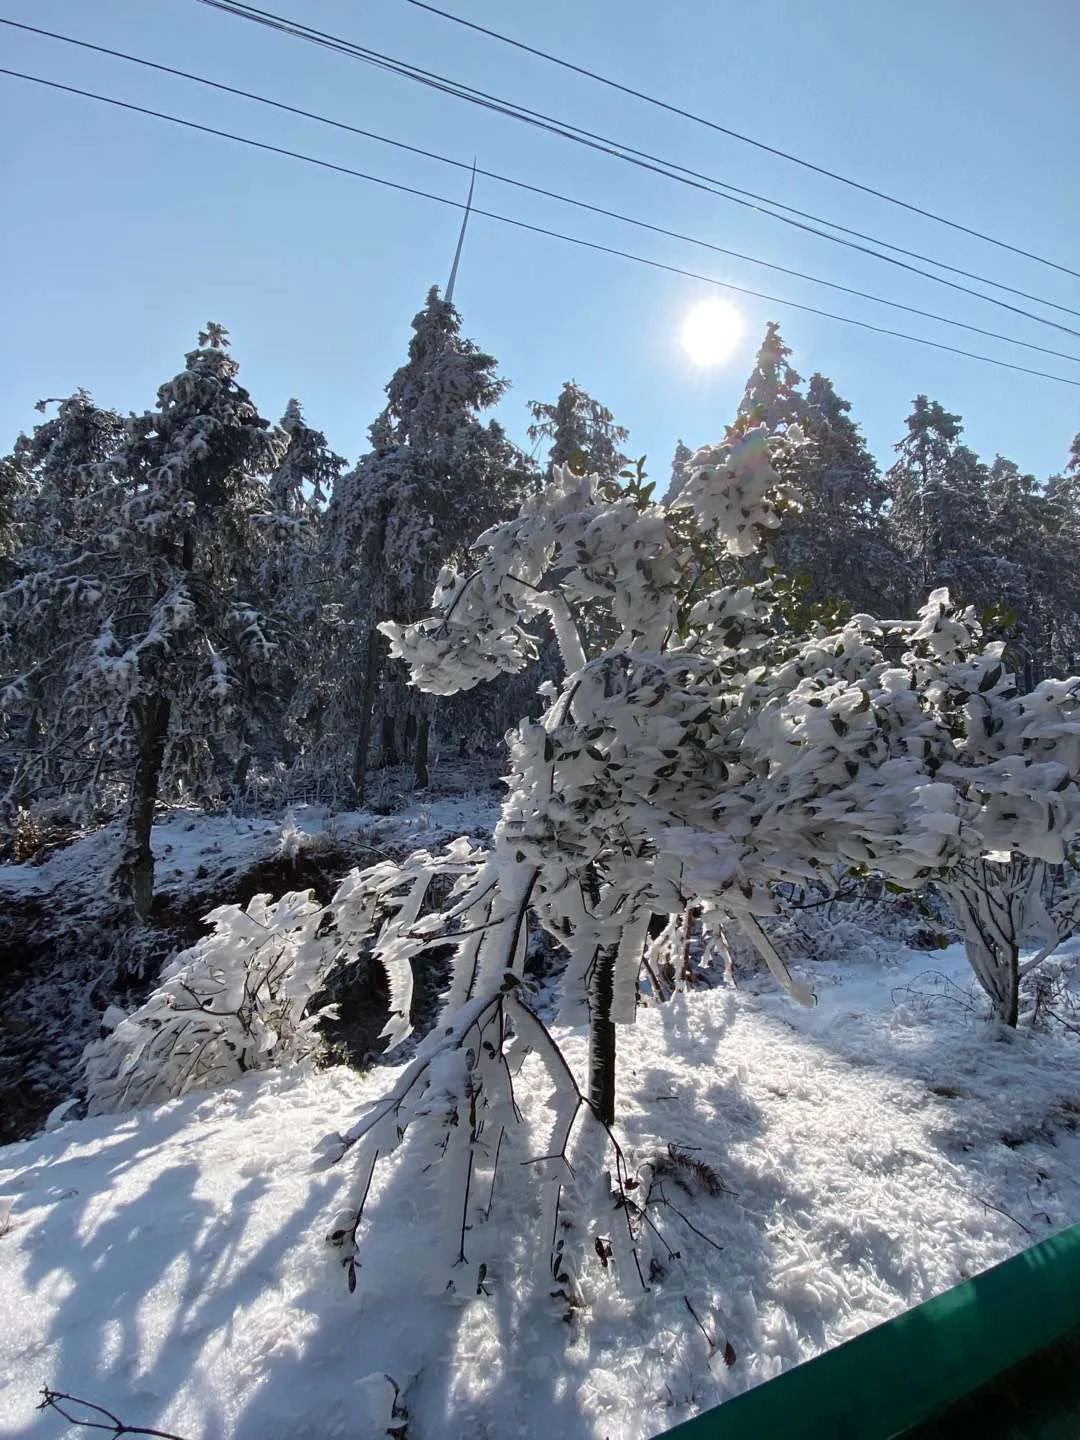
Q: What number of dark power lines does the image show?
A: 5